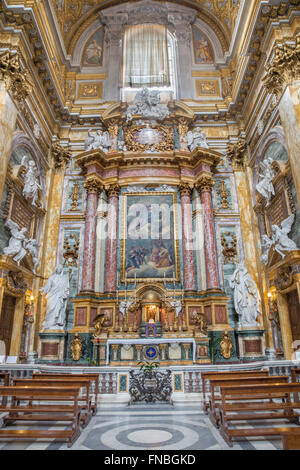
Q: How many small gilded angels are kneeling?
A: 2